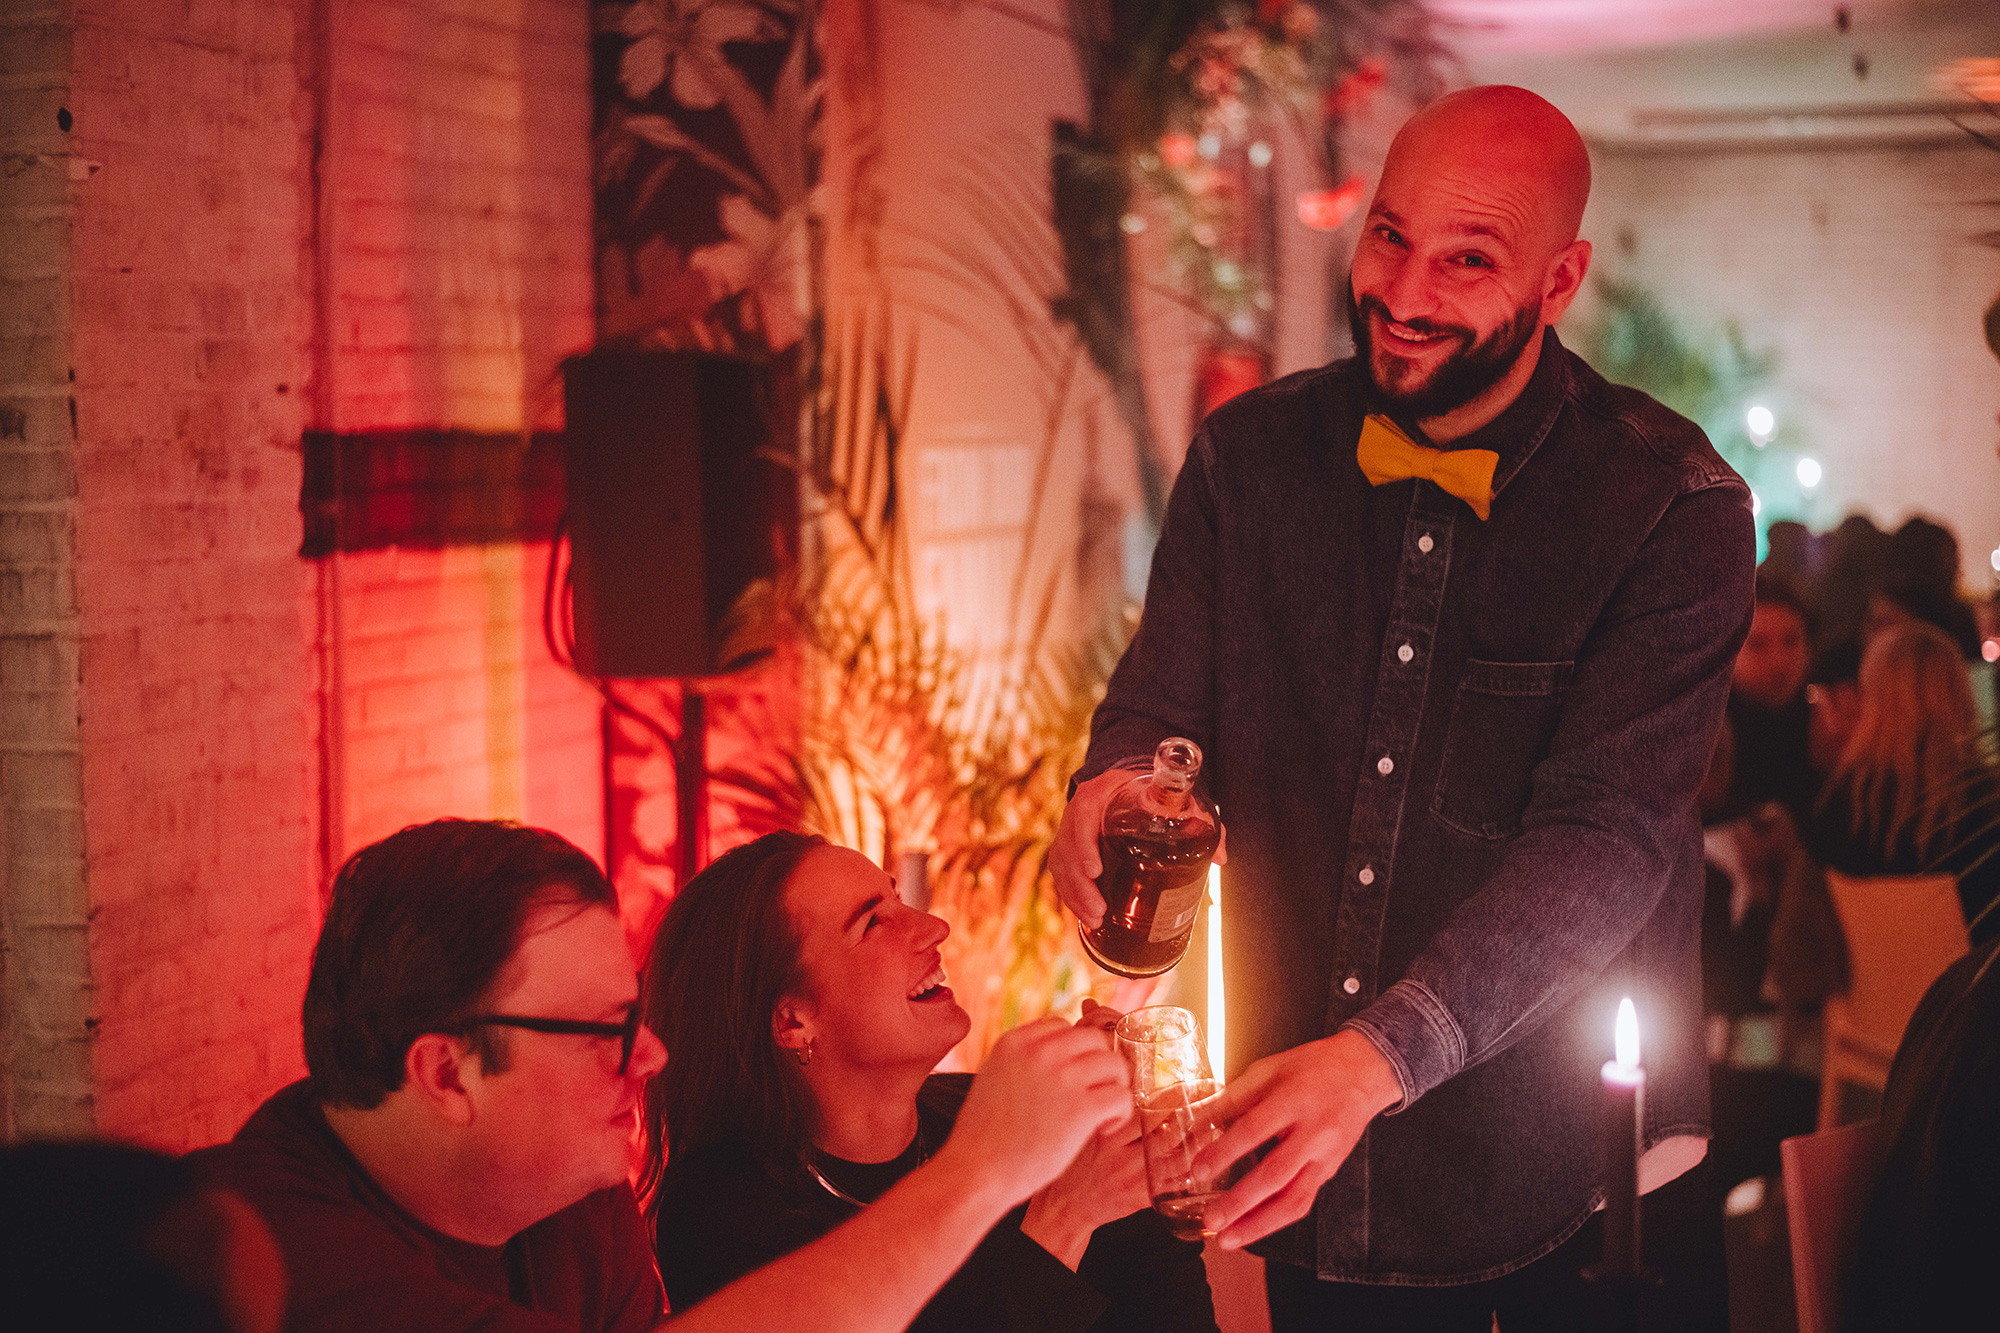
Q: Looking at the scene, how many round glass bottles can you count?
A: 1